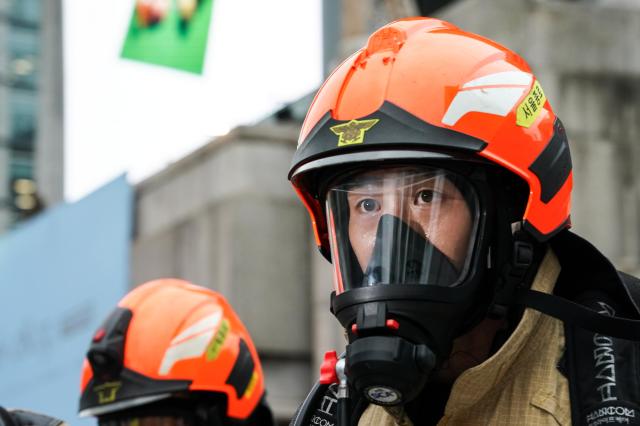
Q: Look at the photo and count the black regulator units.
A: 1